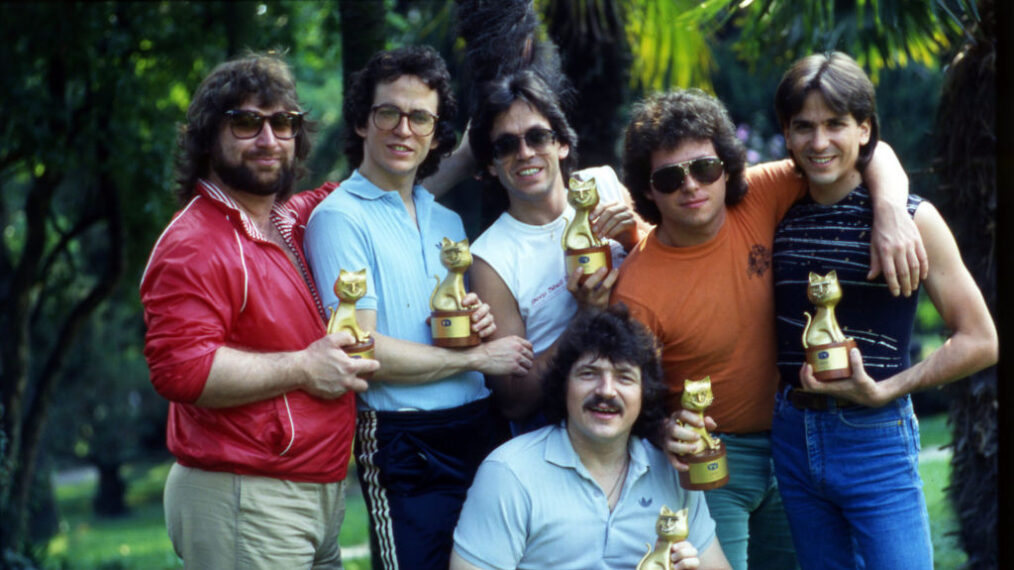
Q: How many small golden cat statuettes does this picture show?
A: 6